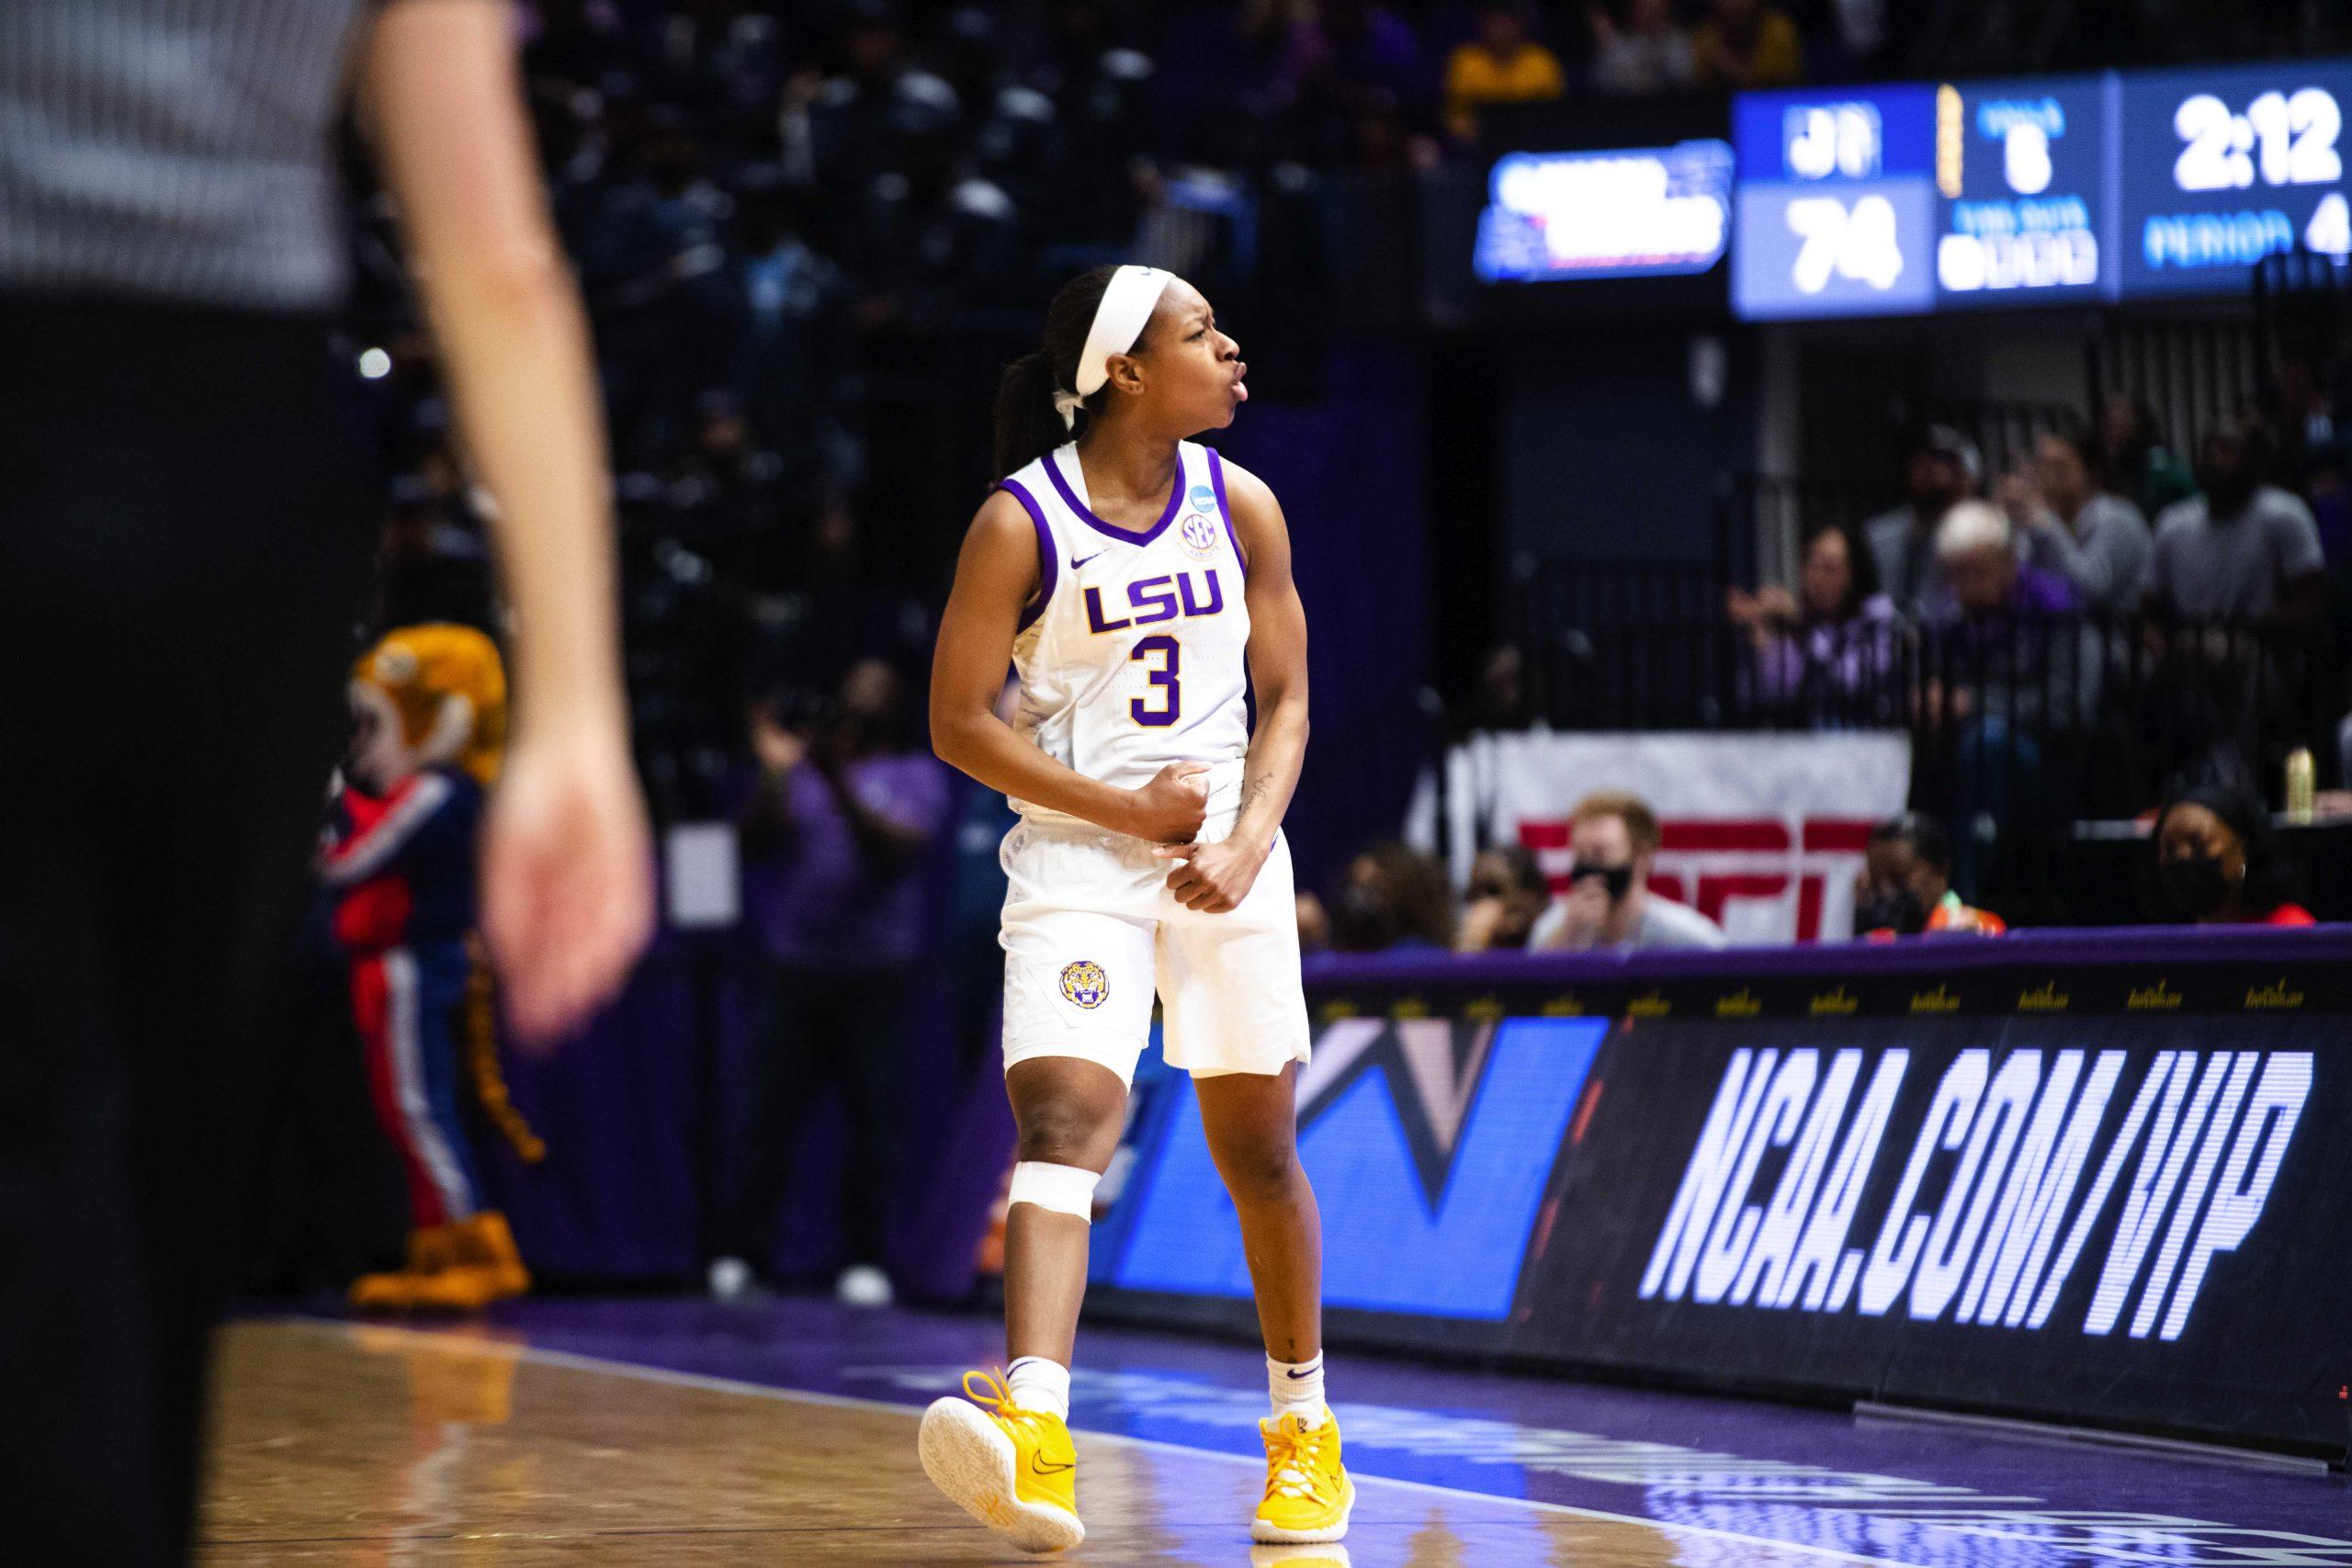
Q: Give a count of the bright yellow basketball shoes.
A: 2